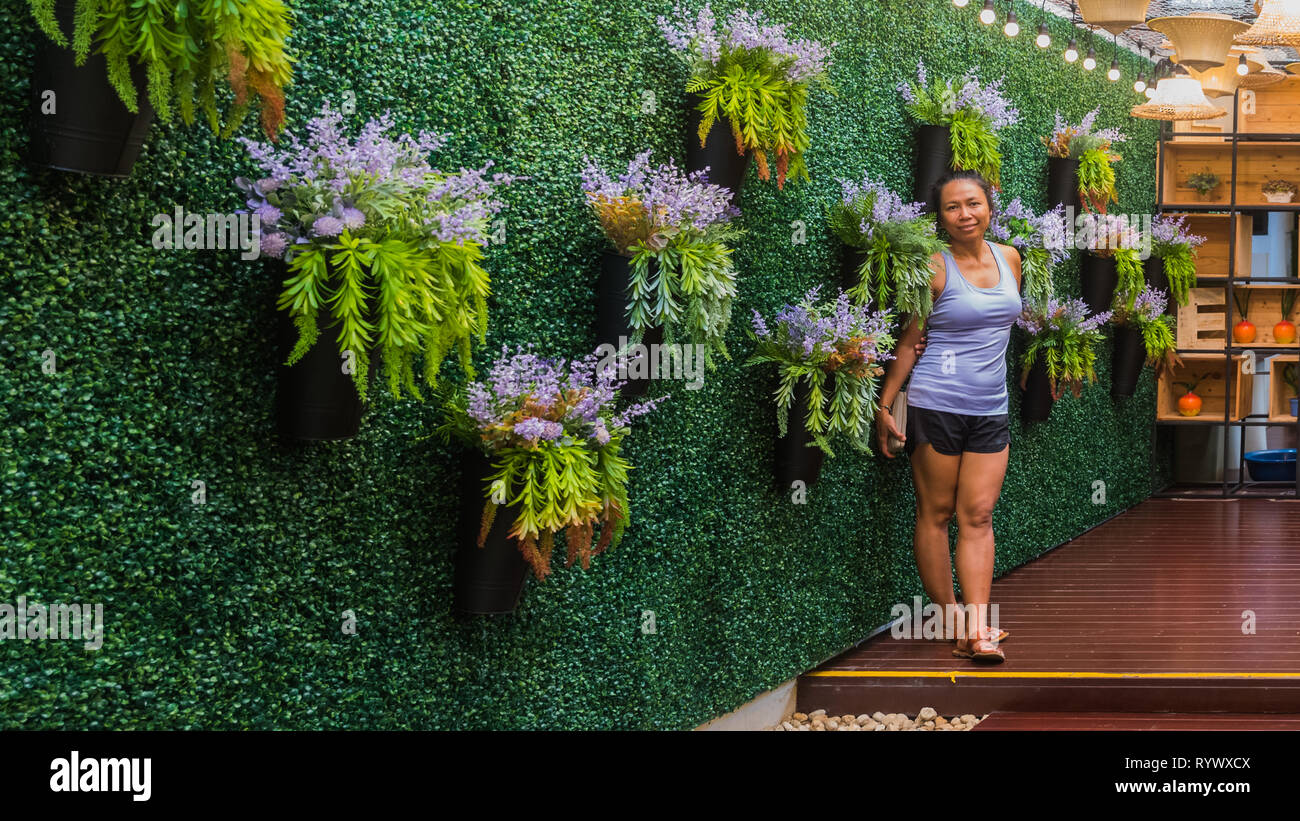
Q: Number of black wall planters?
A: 14